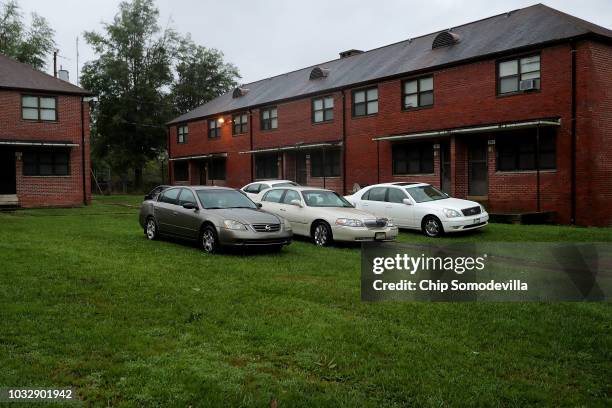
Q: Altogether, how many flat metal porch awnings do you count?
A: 4